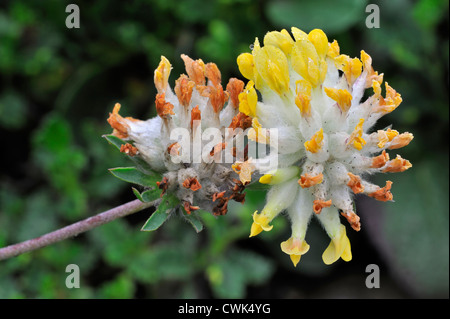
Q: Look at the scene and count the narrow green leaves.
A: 5